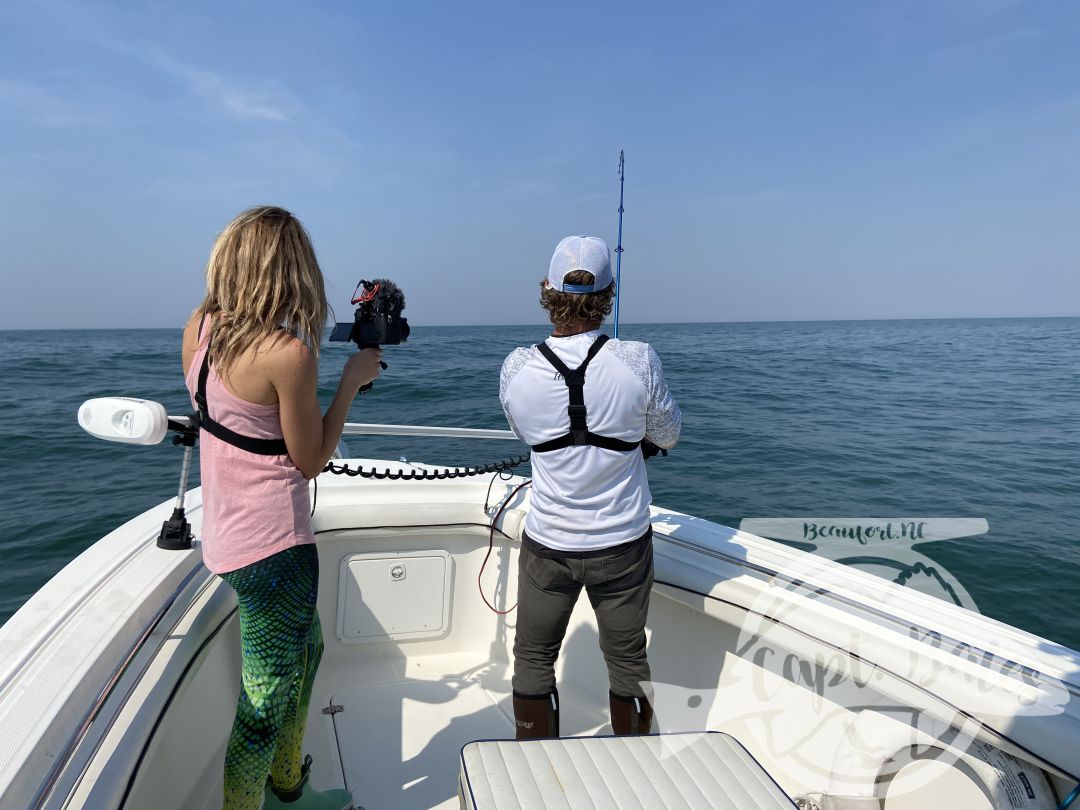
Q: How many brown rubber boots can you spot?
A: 2